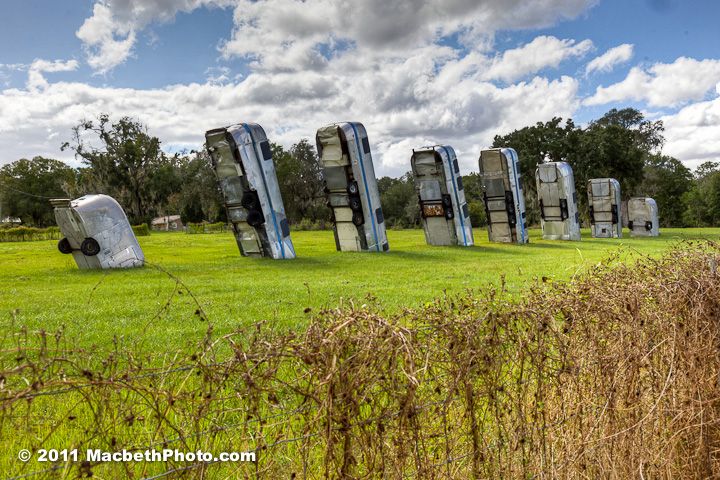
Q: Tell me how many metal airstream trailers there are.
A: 8